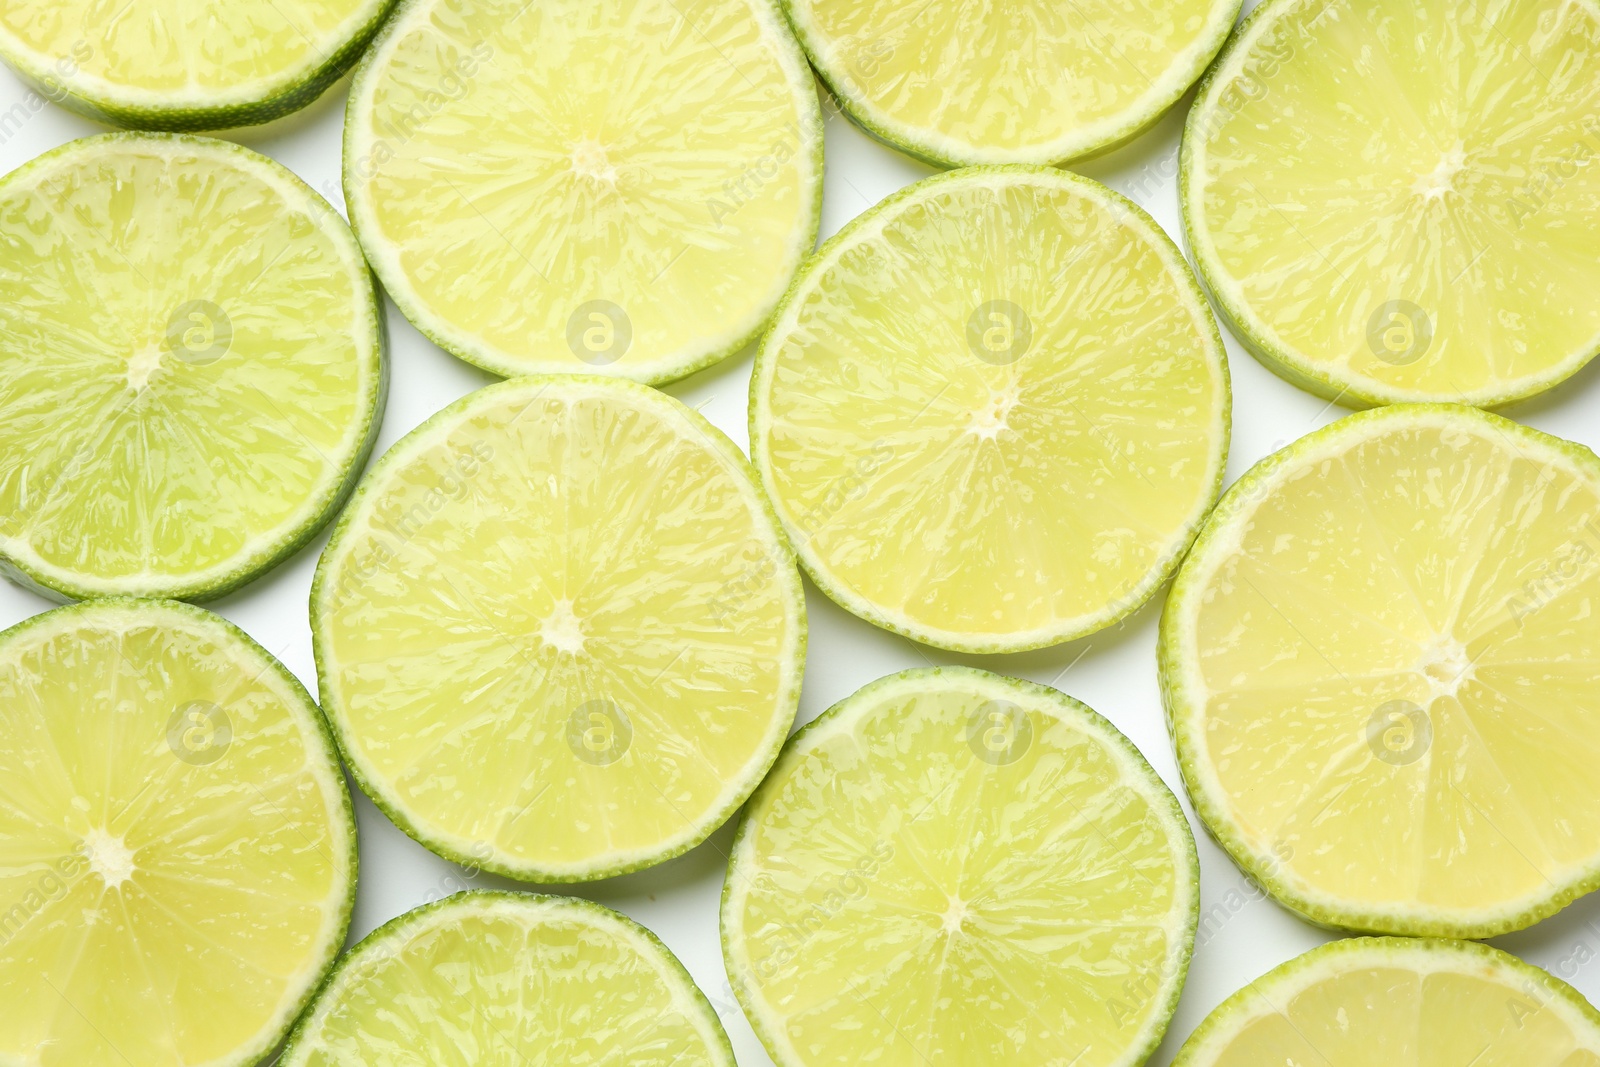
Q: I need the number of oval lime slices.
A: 12